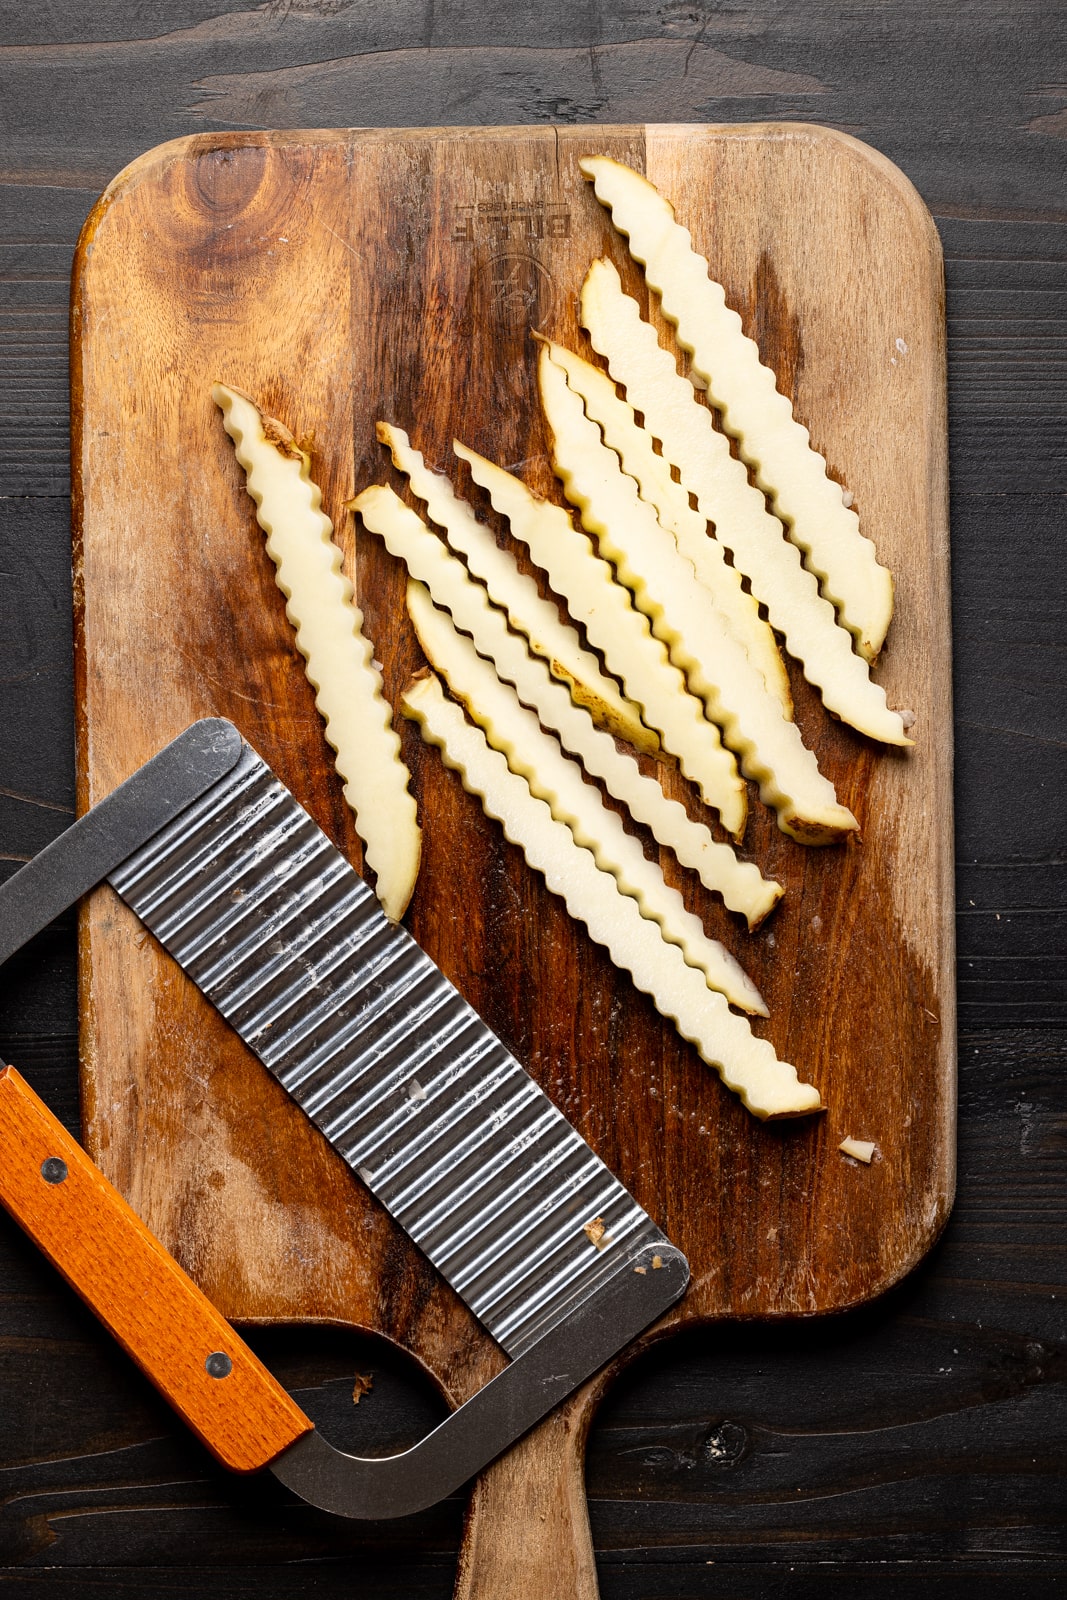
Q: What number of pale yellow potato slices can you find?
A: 10